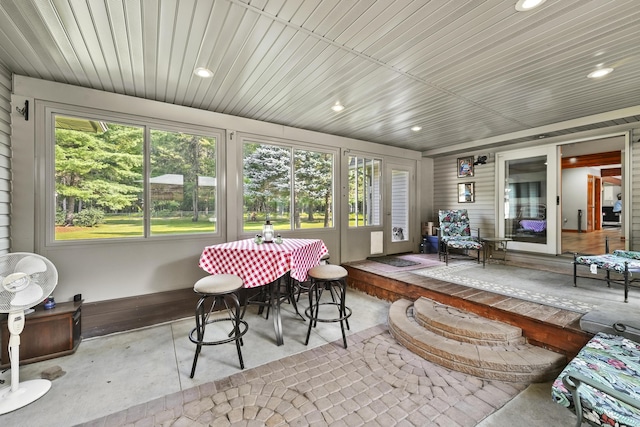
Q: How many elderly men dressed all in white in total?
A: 0